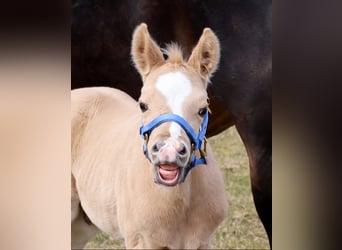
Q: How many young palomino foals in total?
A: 1